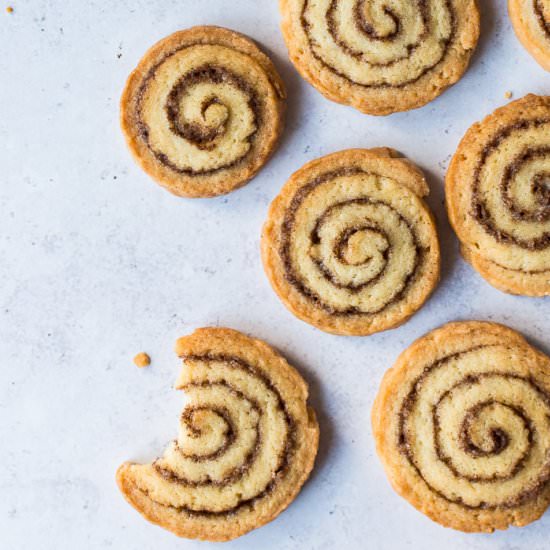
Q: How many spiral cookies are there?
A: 7